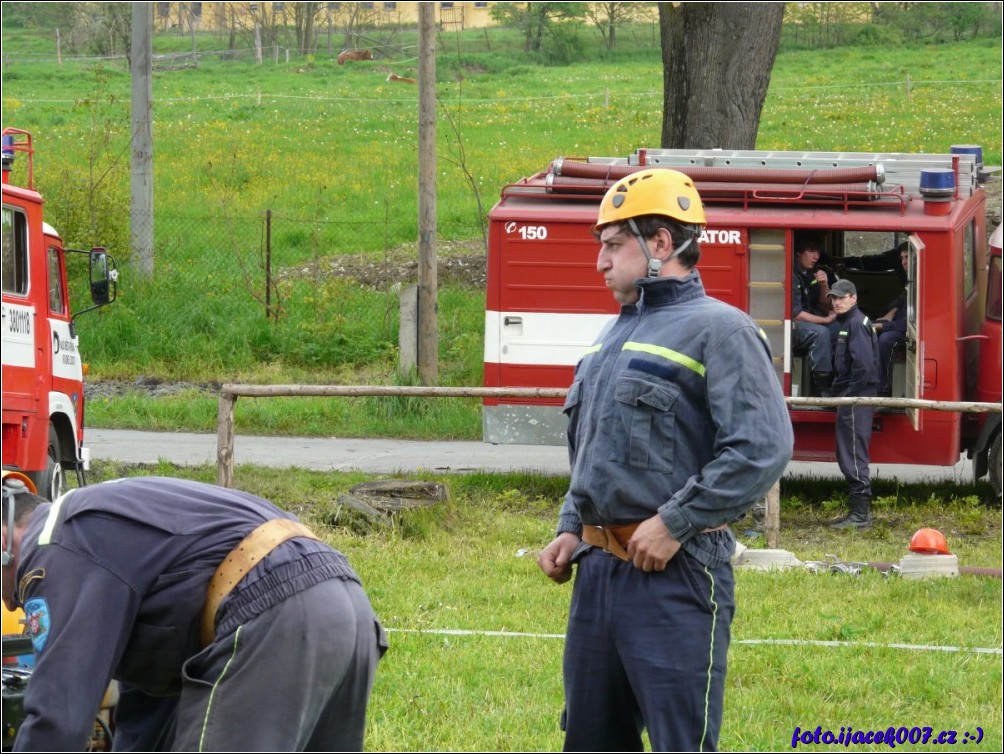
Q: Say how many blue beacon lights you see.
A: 3